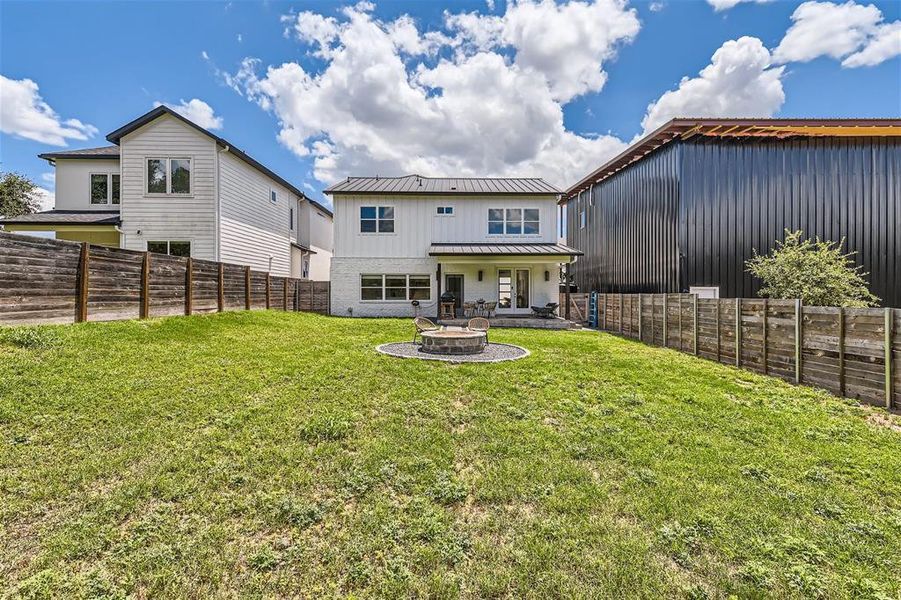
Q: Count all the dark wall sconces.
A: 2